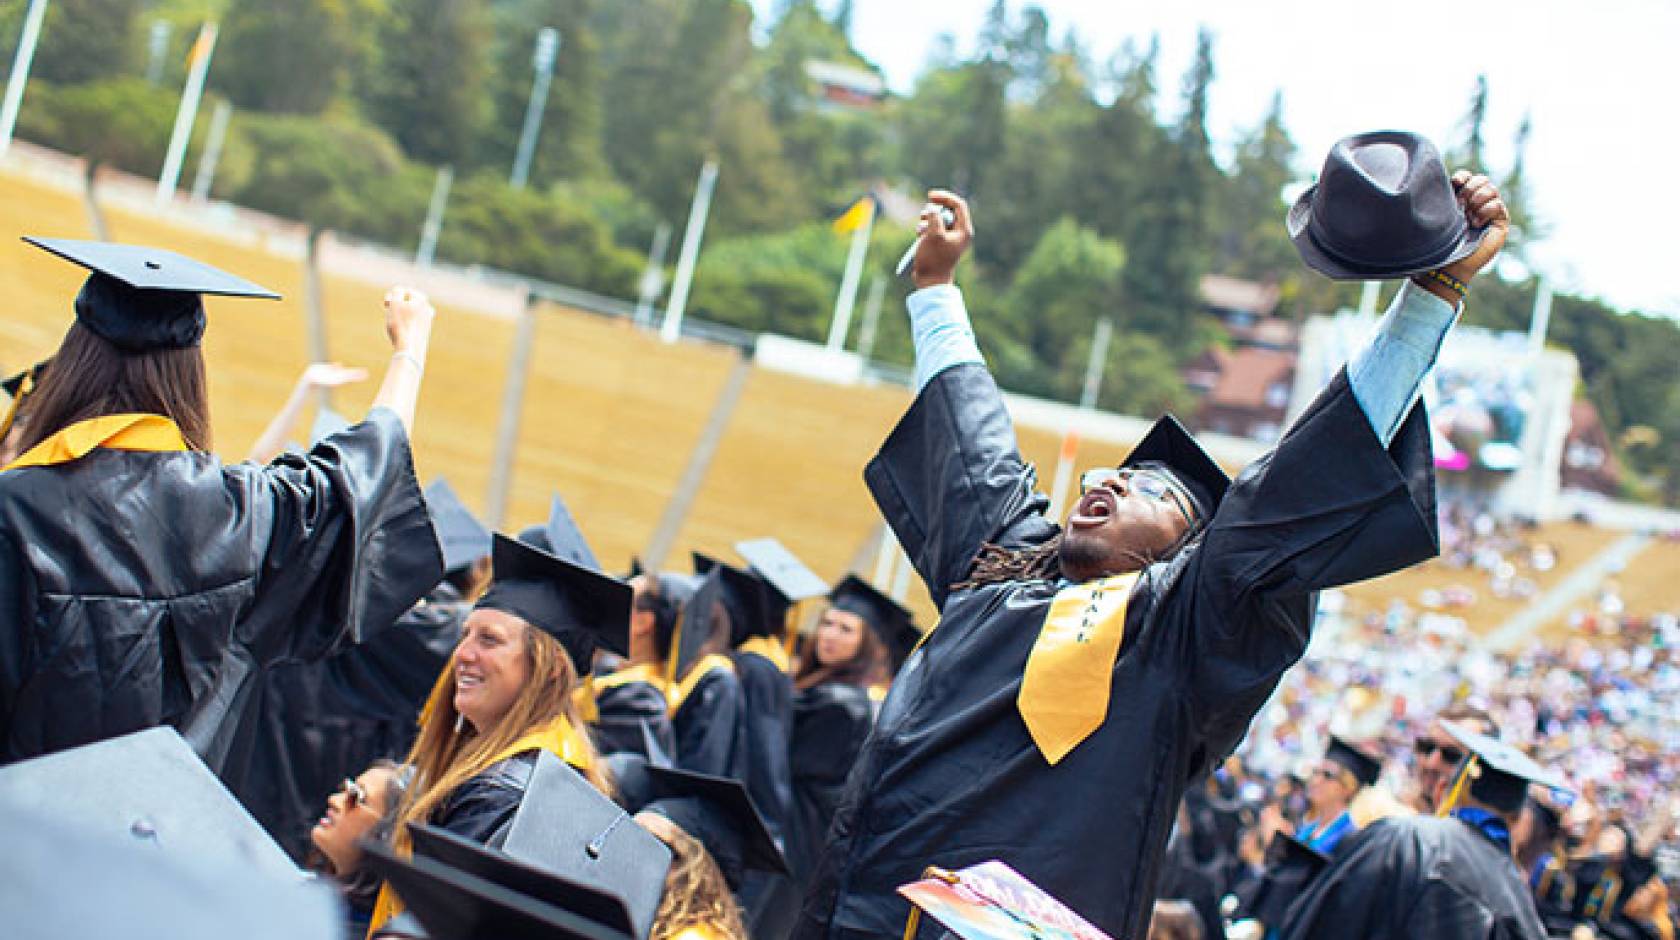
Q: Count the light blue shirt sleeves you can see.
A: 2